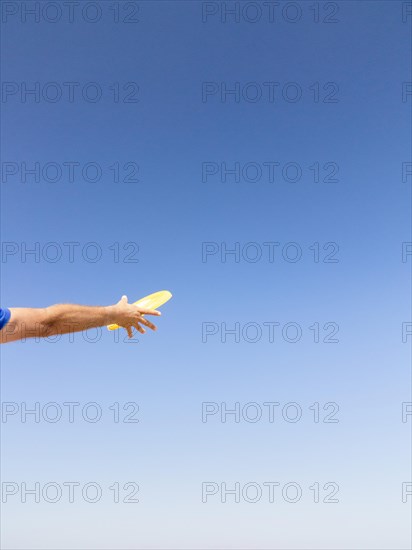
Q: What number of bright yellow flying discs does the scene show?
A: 1